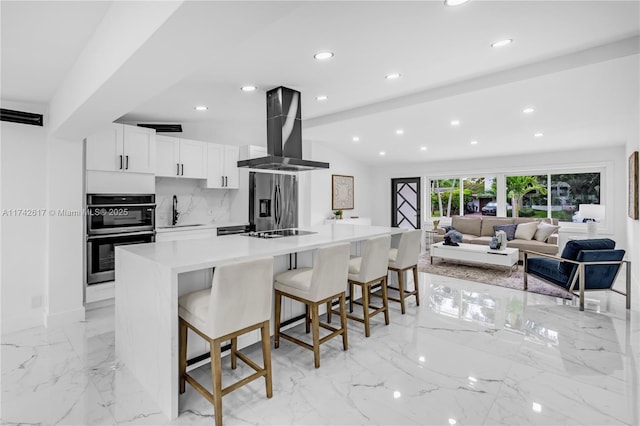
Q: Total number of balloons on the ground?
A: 0